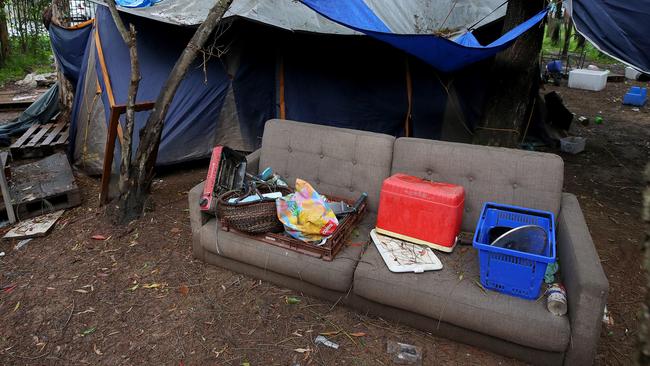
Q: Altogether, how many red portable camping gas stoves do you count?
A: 1